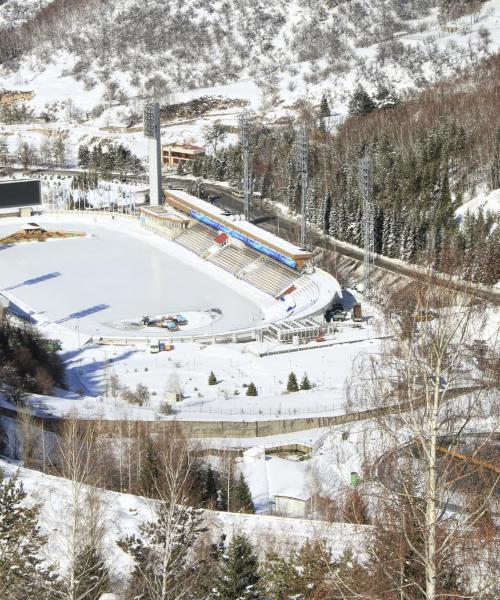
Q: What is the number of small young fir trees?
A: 4